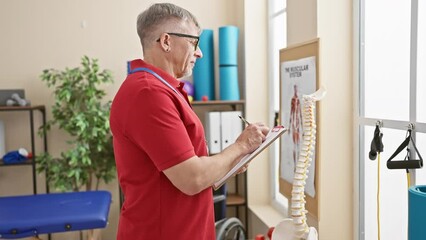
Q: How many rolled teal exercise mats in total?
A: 3